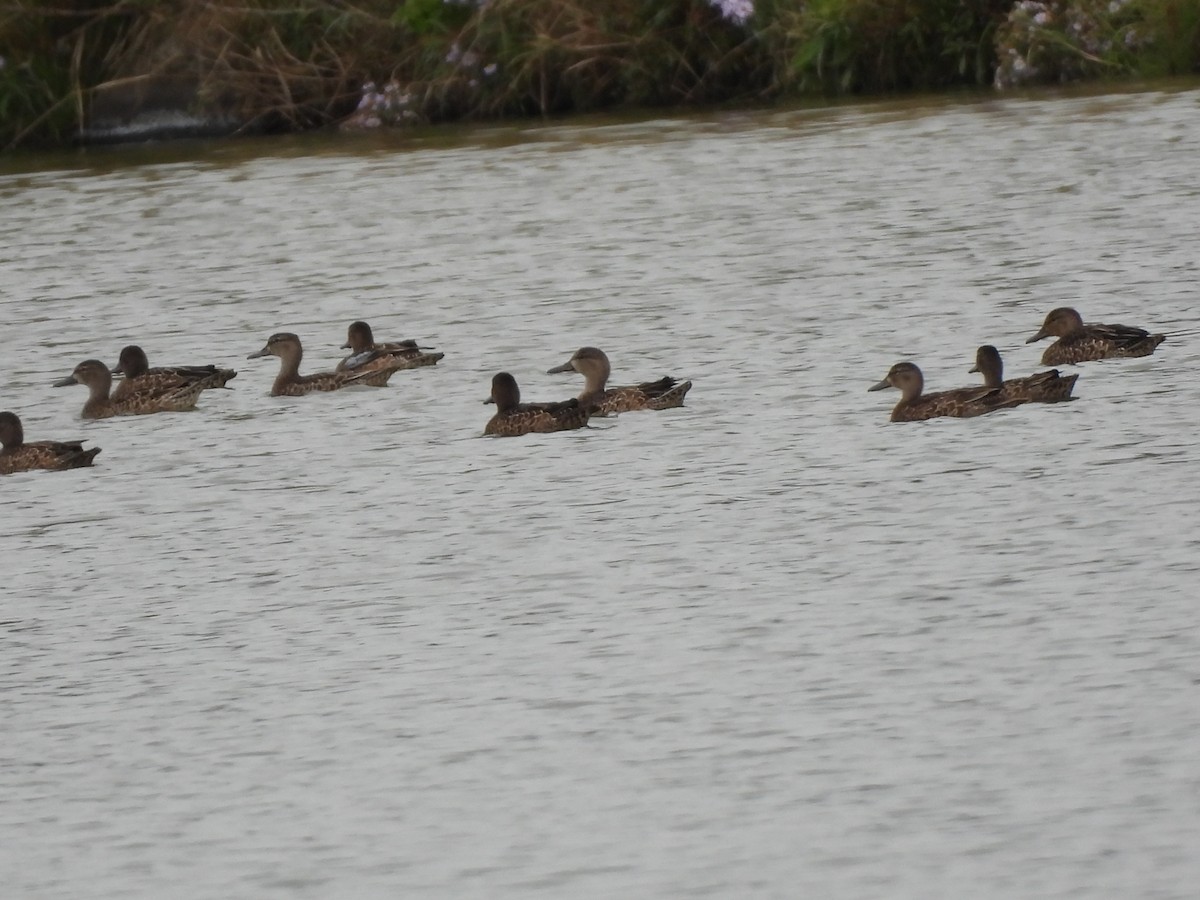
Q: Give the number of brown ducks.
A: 10